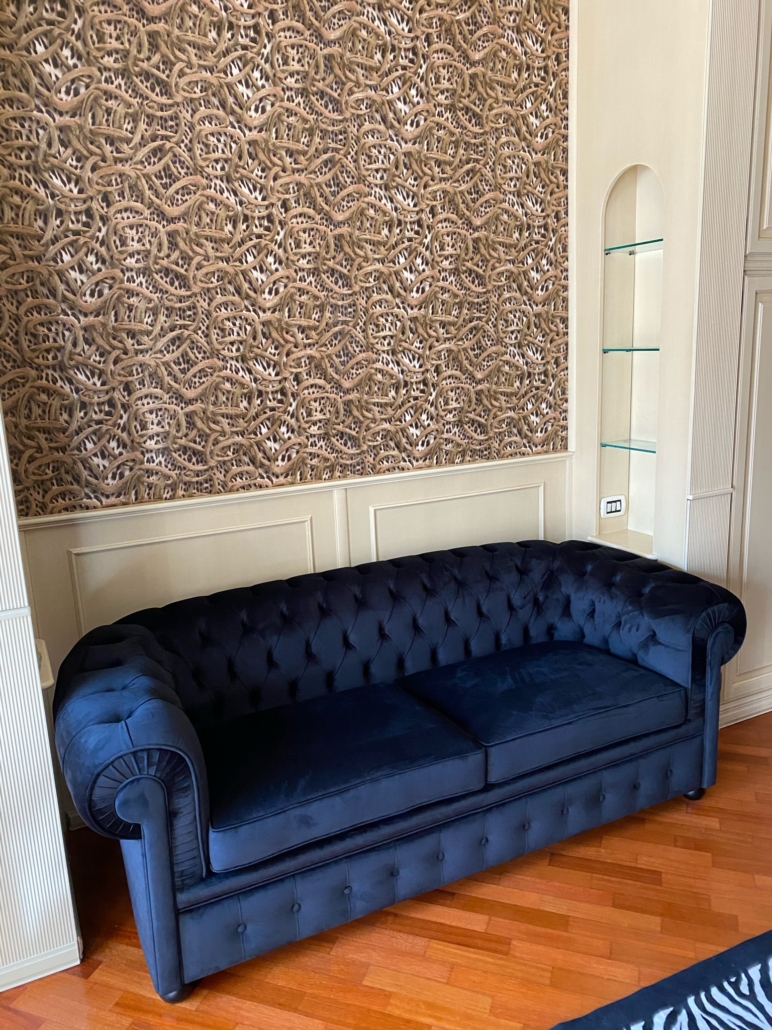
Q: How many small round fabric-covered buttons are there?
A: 11